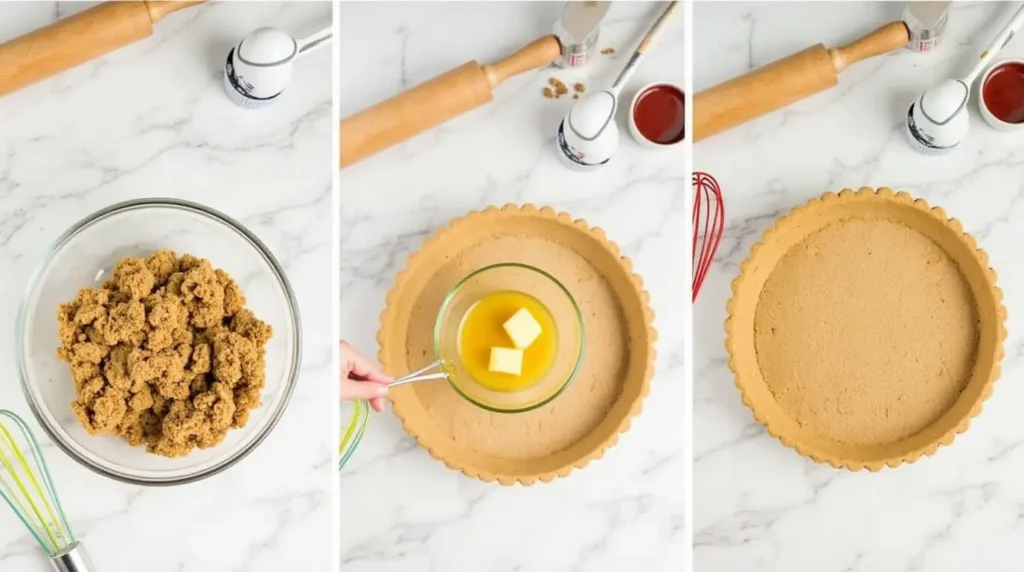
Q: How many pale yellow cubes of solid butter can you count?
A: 2